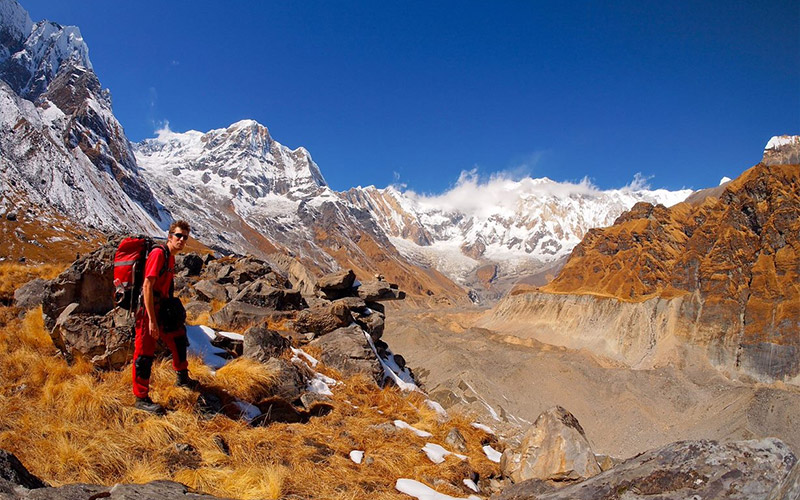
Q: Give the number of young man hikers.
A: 1